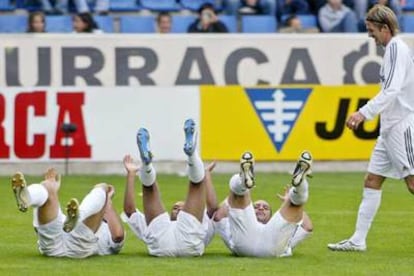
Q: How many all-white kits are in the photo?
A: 4